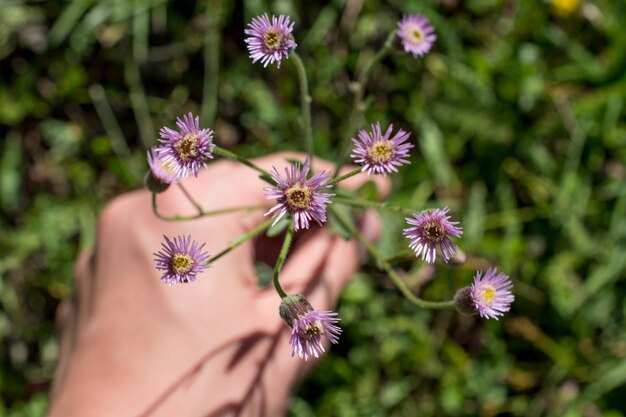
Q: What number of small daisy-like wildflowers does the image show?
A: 10